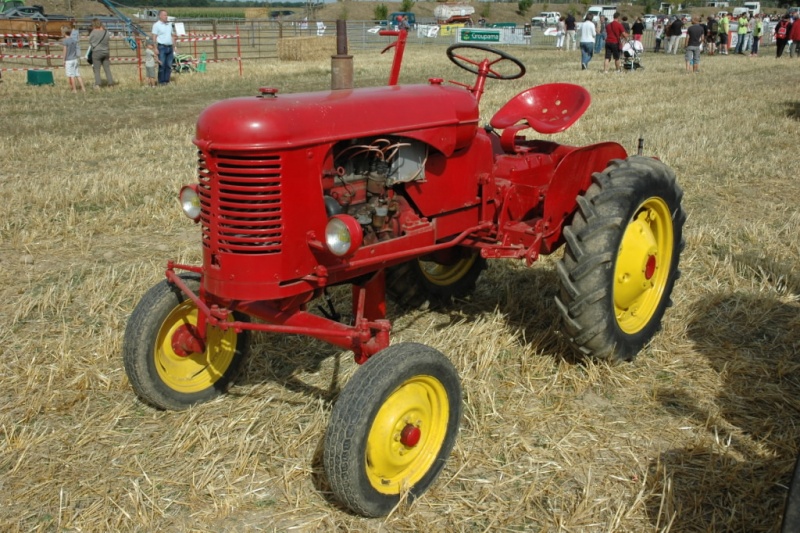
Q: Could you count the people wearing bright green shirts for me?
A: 3